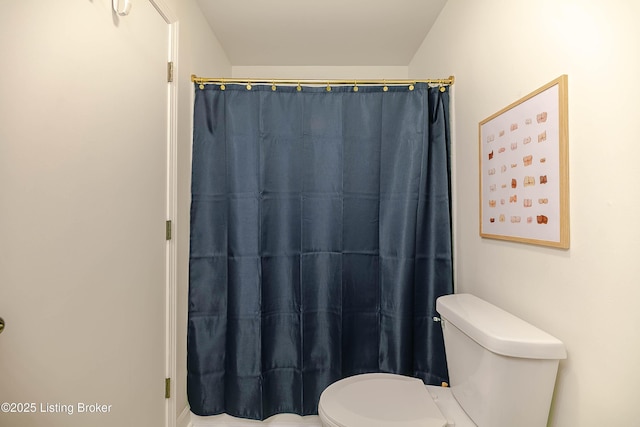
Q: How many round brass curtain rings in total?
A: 10